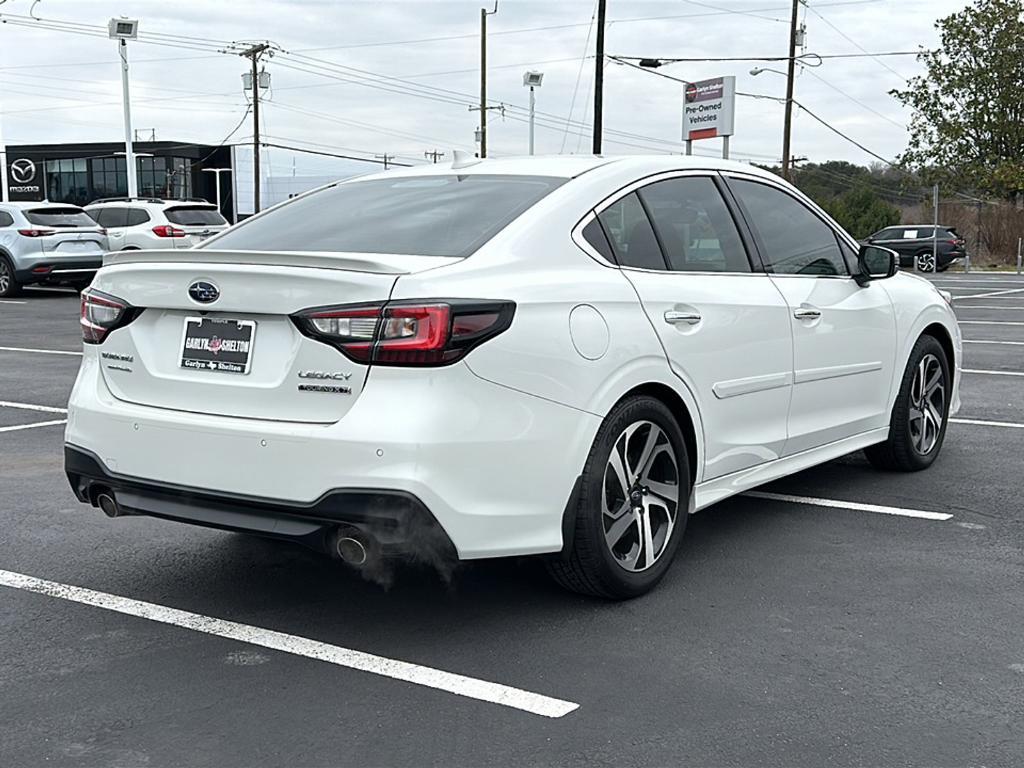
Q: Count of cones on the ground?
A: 0